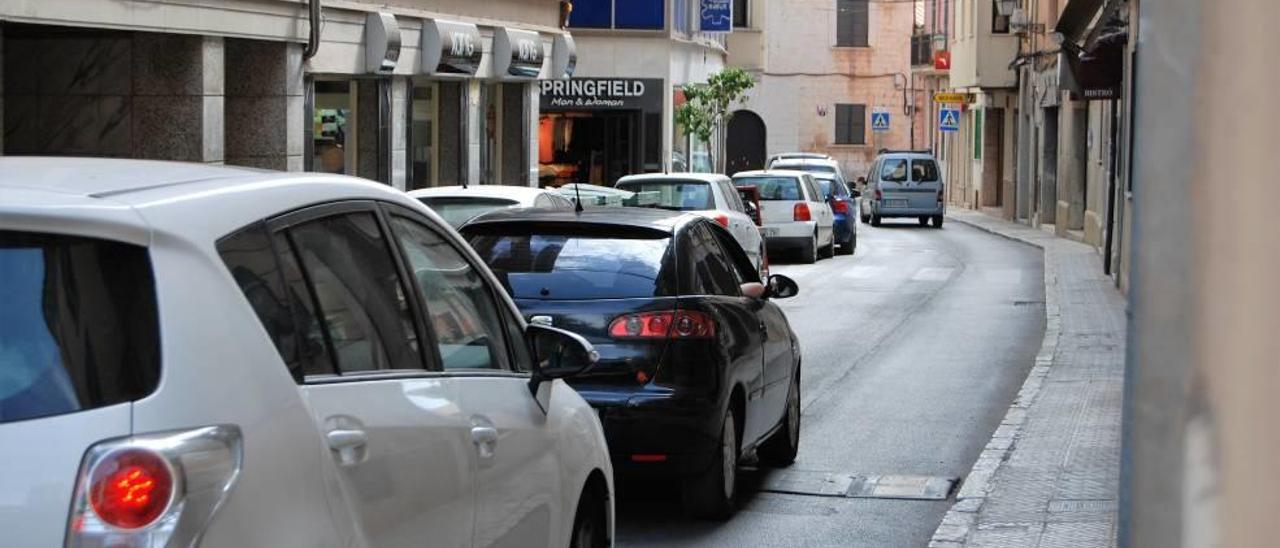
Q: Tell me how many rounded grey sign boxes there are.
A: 4